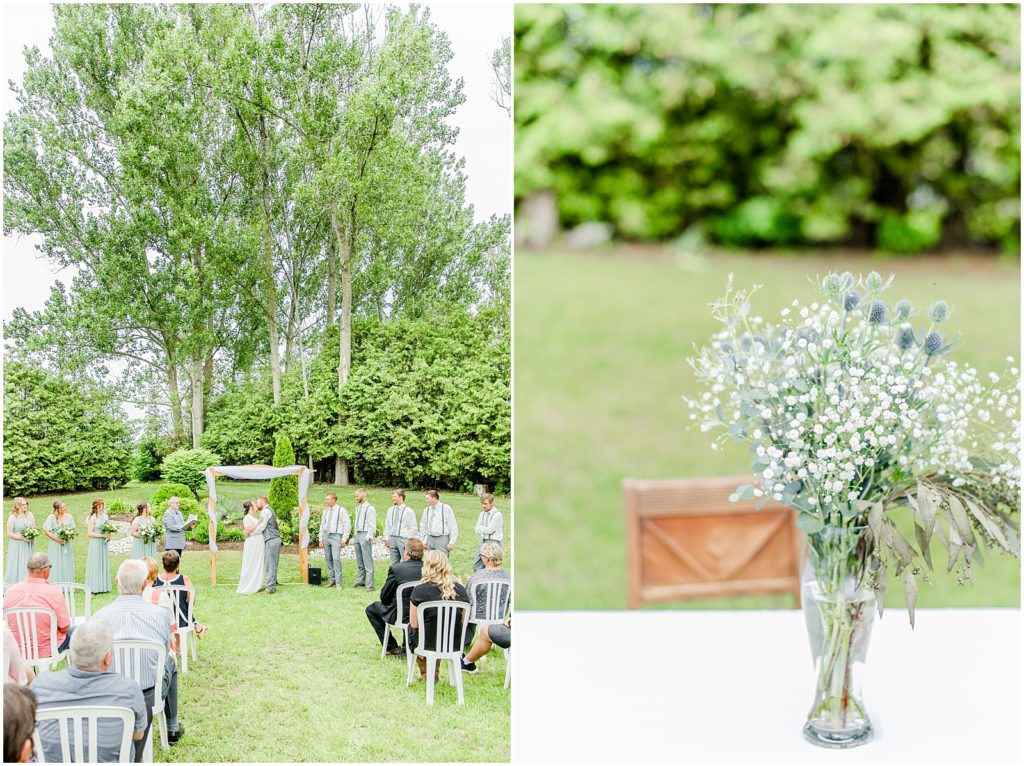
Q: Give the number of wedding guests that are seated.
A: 11